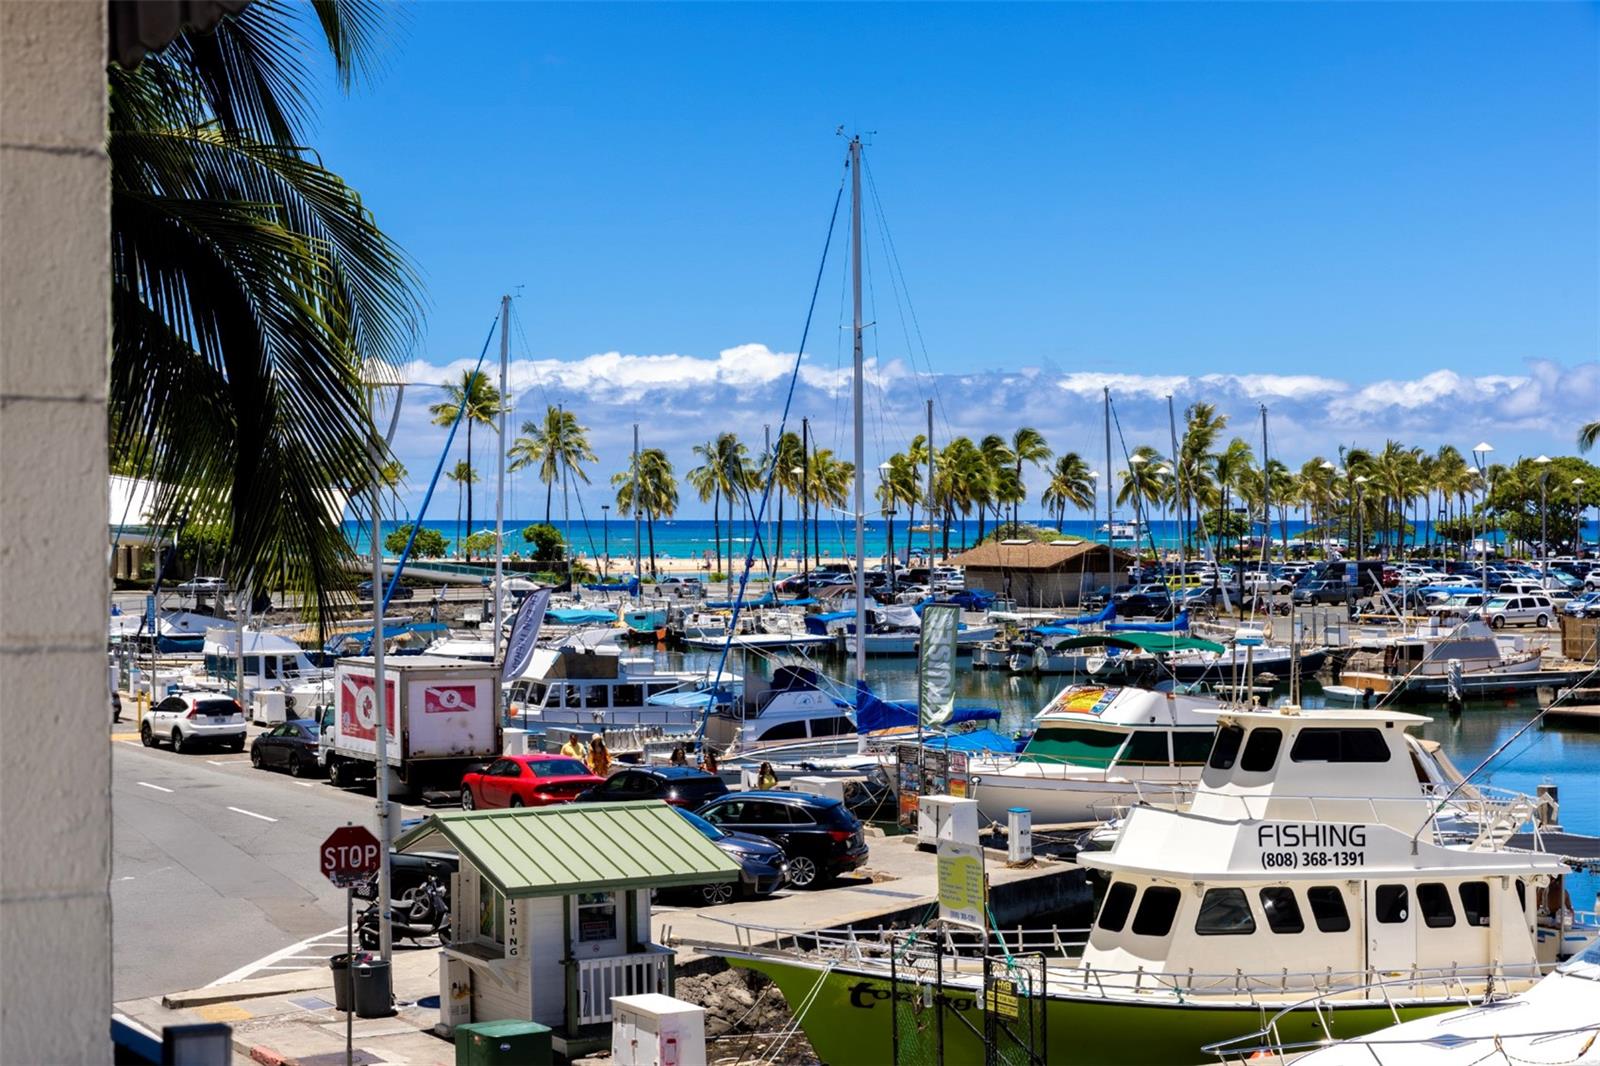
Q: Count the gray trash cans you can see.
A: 2